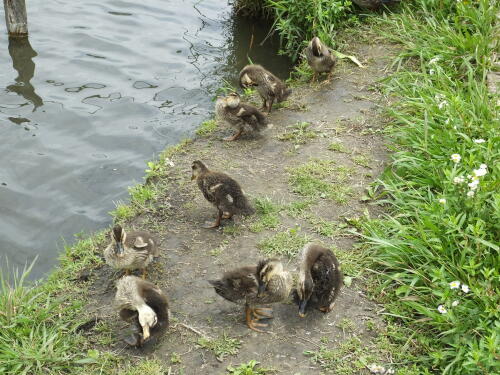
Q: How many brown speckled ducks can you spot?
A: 8